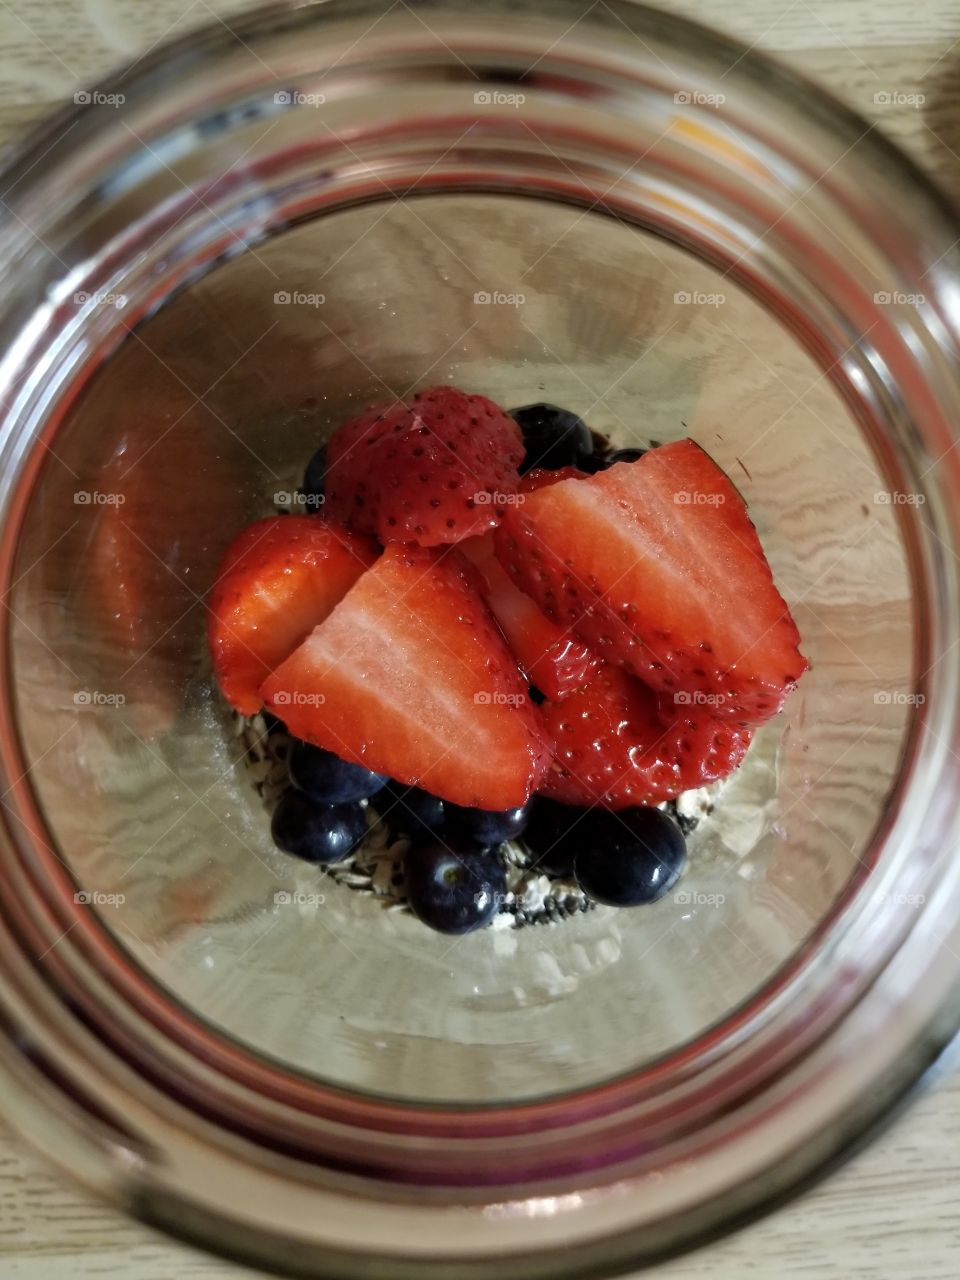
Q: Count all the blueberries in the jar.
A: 10